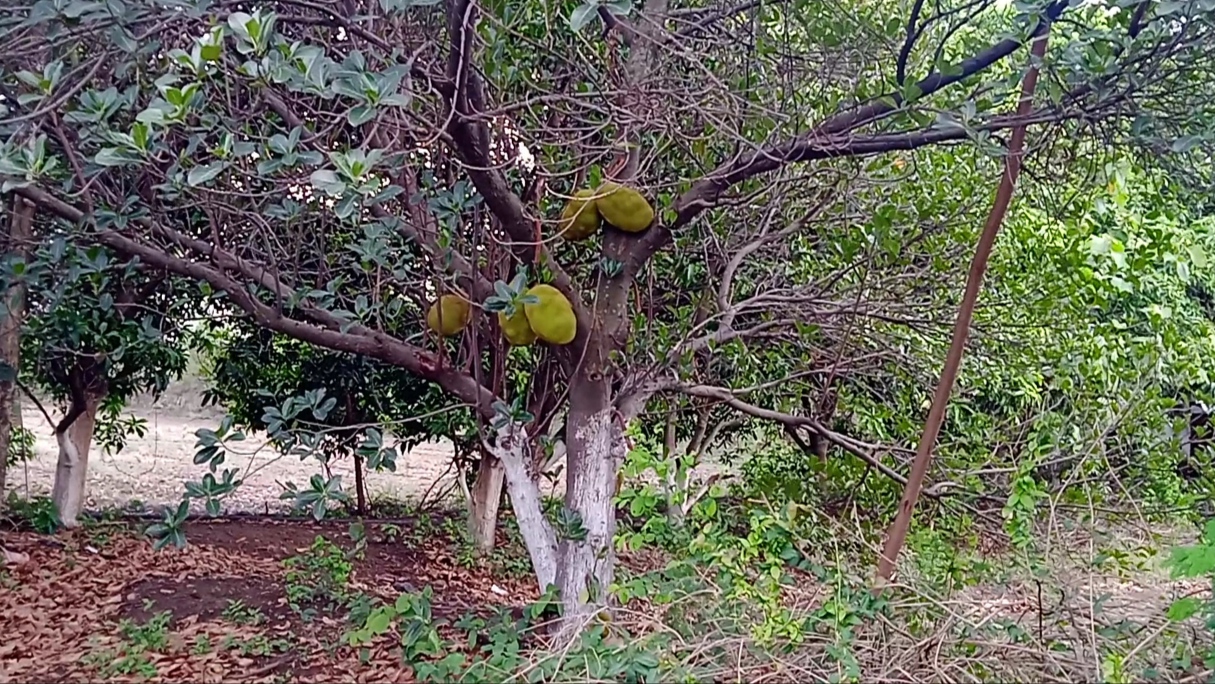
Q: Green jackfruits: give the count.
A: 5